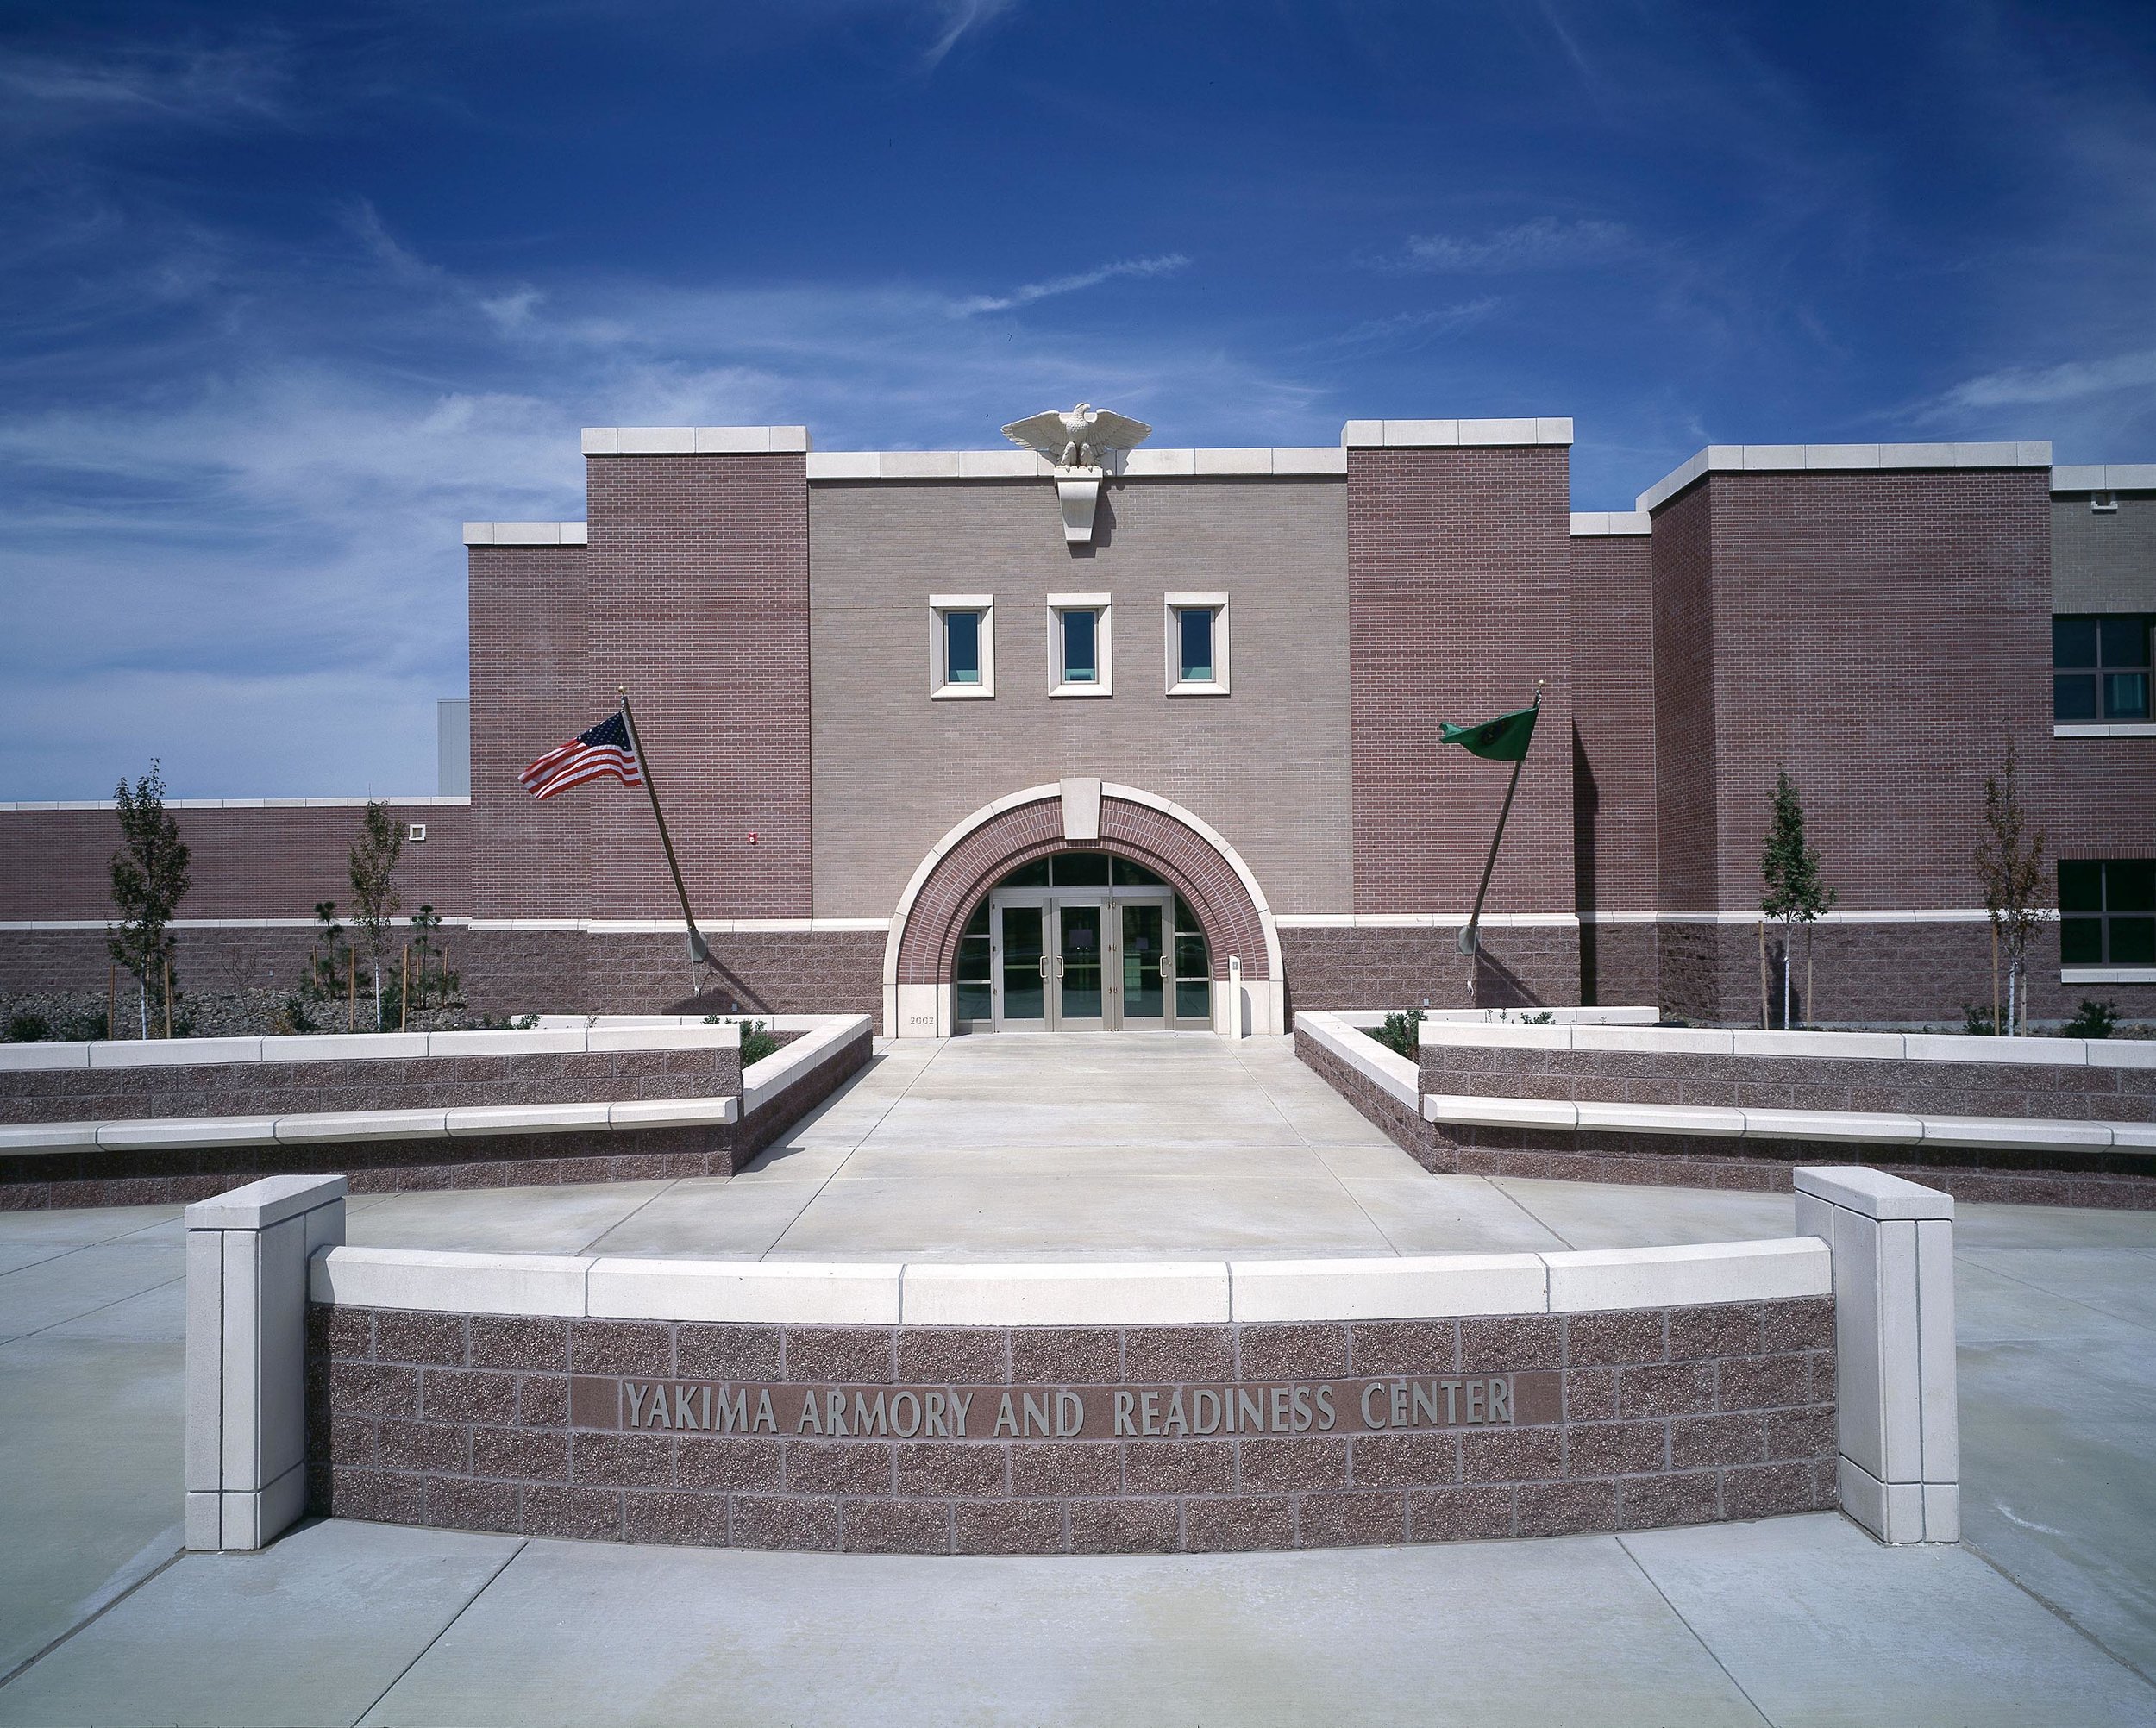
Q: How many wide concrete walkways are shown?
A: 1